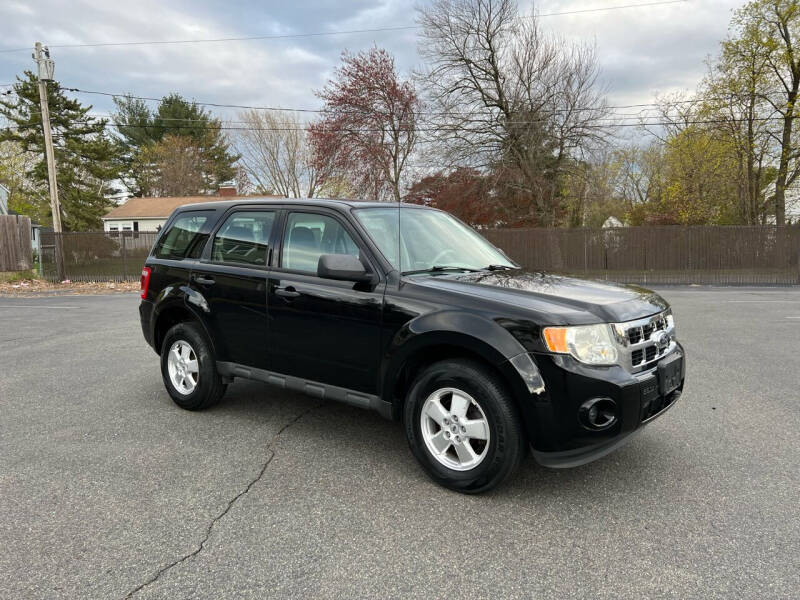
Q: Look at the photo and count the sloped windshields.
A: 1